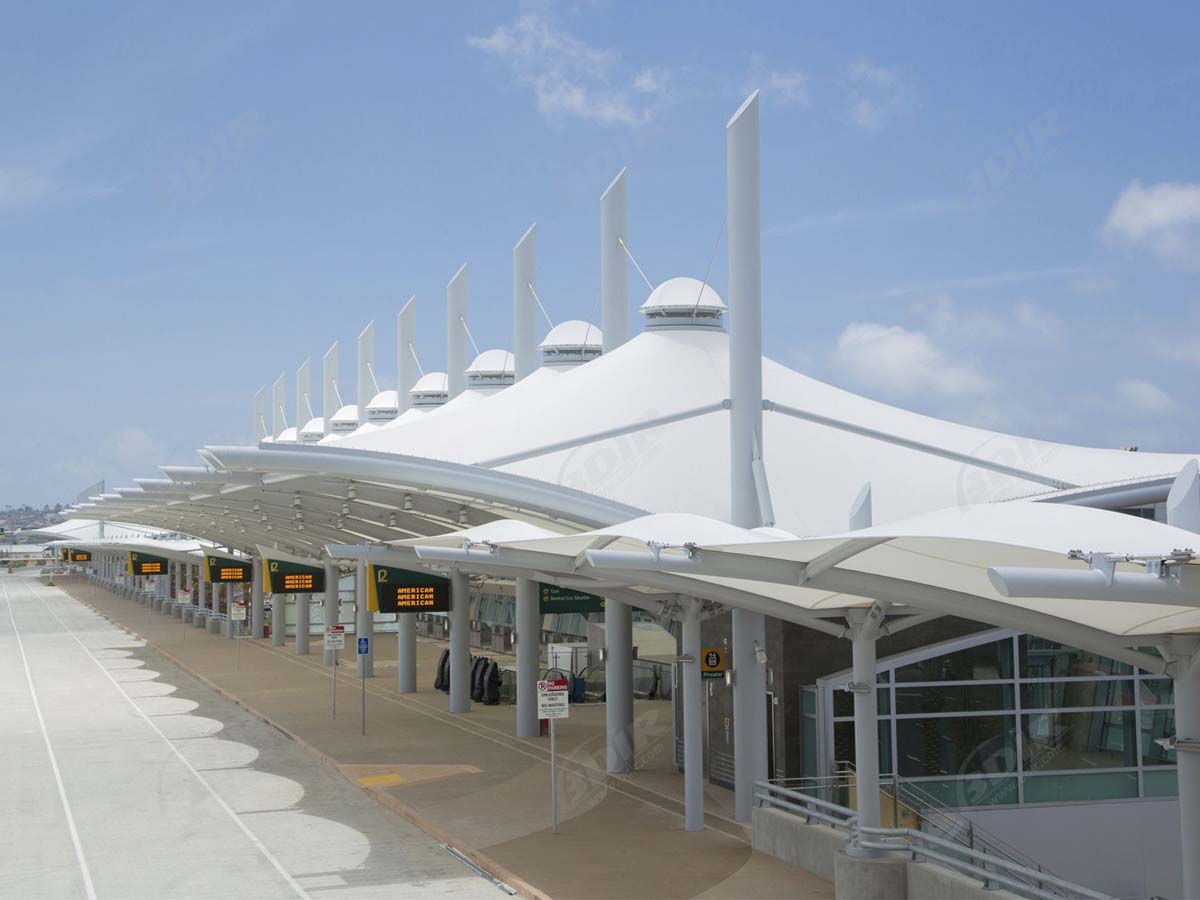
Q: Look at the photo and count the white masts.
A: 10